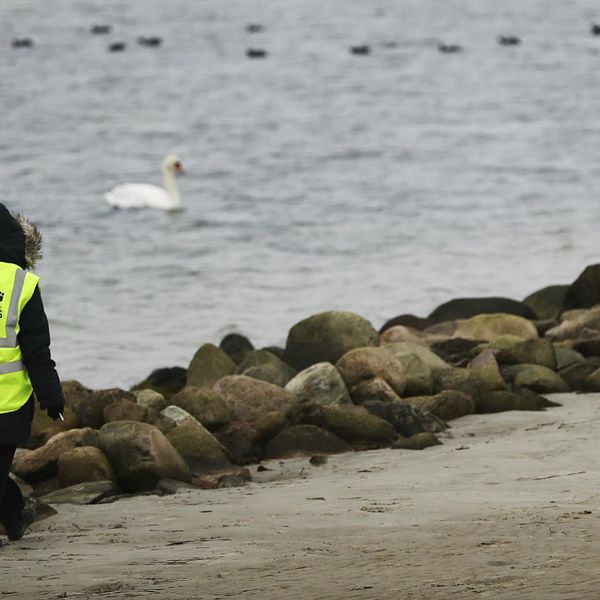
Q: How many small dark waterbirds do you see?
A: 10